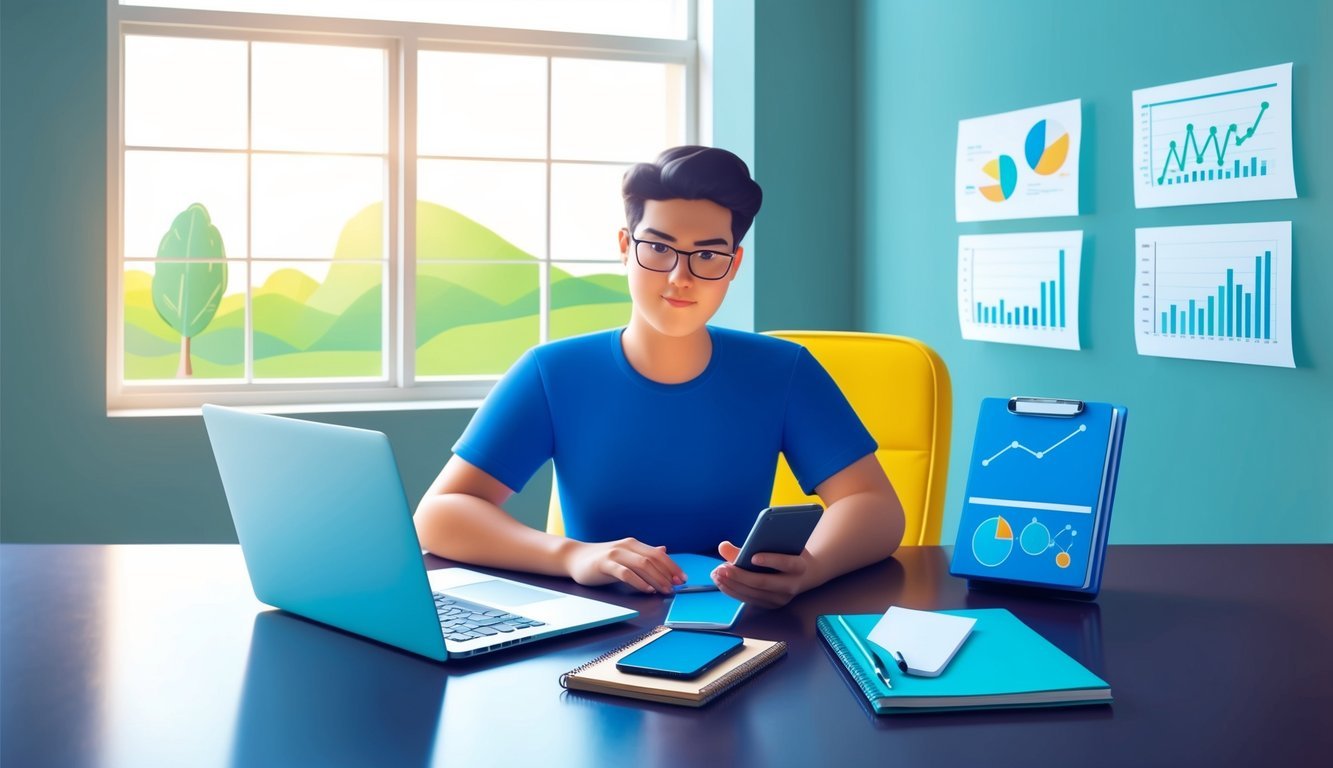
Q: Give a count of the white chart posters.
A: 4